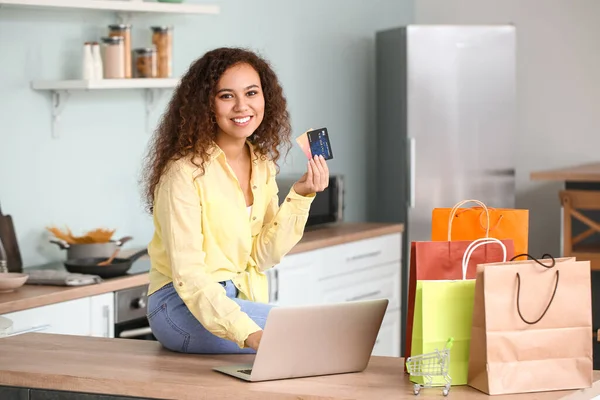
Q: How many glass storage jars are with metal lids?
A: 4